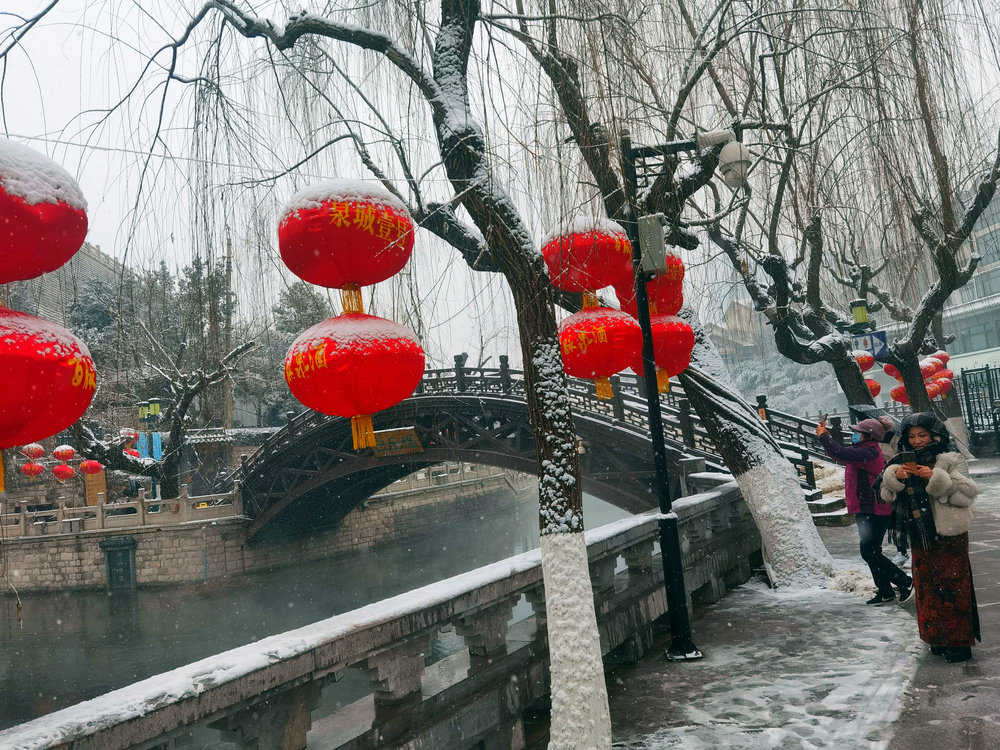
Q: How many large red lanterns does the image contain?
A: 8